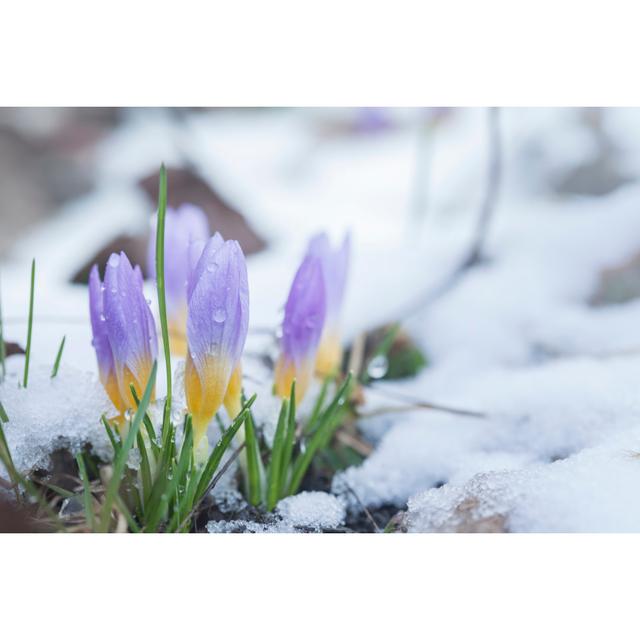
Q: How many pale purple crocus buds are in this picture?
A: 5